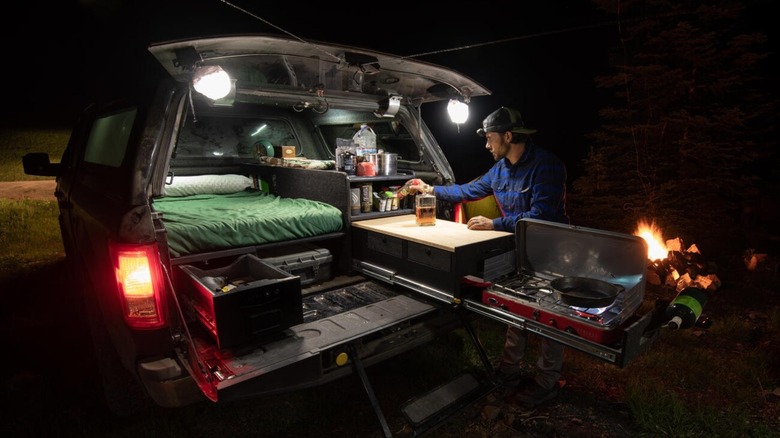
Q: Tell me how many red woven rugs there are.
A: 0